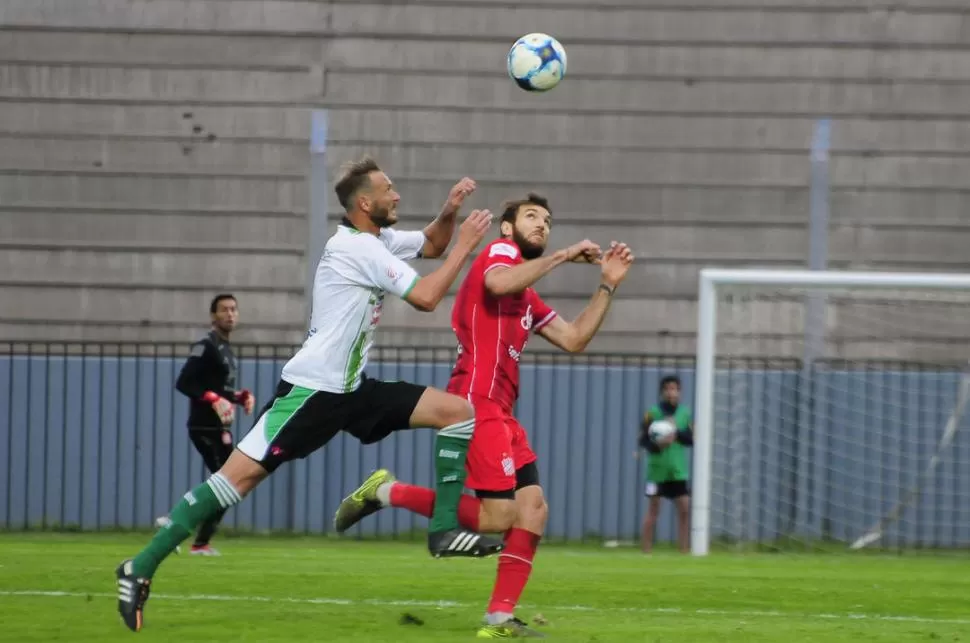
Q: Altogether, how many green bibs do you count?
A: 1